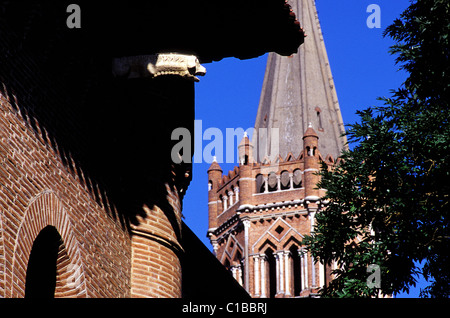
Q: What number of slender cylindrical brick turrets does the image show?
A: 3